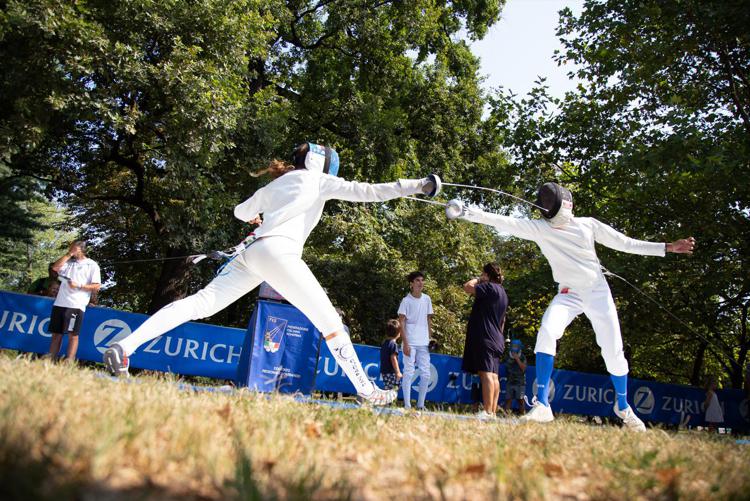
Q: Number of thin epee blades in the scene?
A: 2